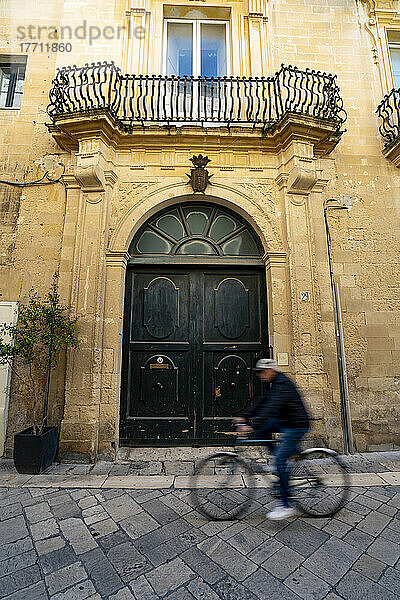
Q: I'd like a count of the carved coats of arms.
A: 1